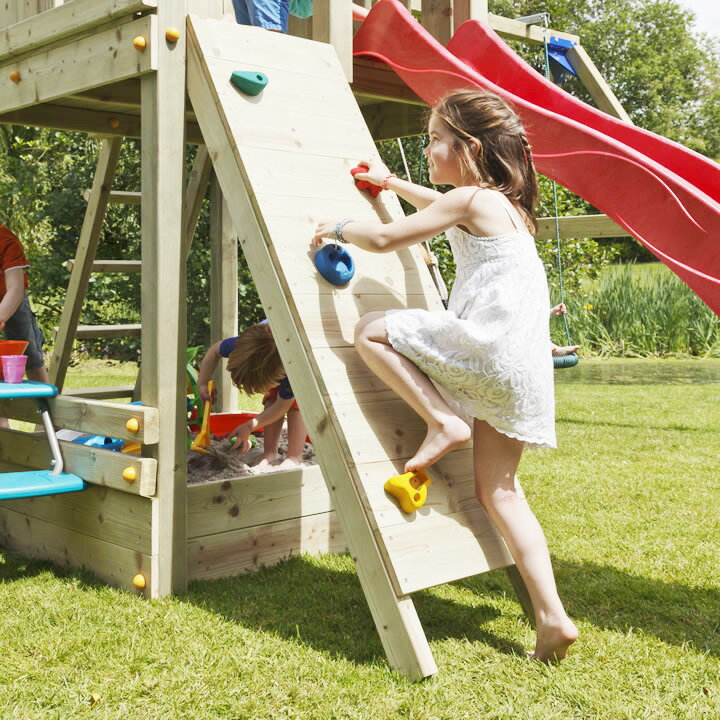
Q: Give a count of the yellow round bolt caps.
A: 7